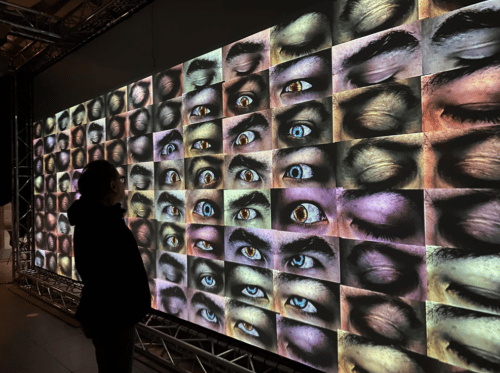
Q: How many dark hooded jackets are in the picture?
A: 1